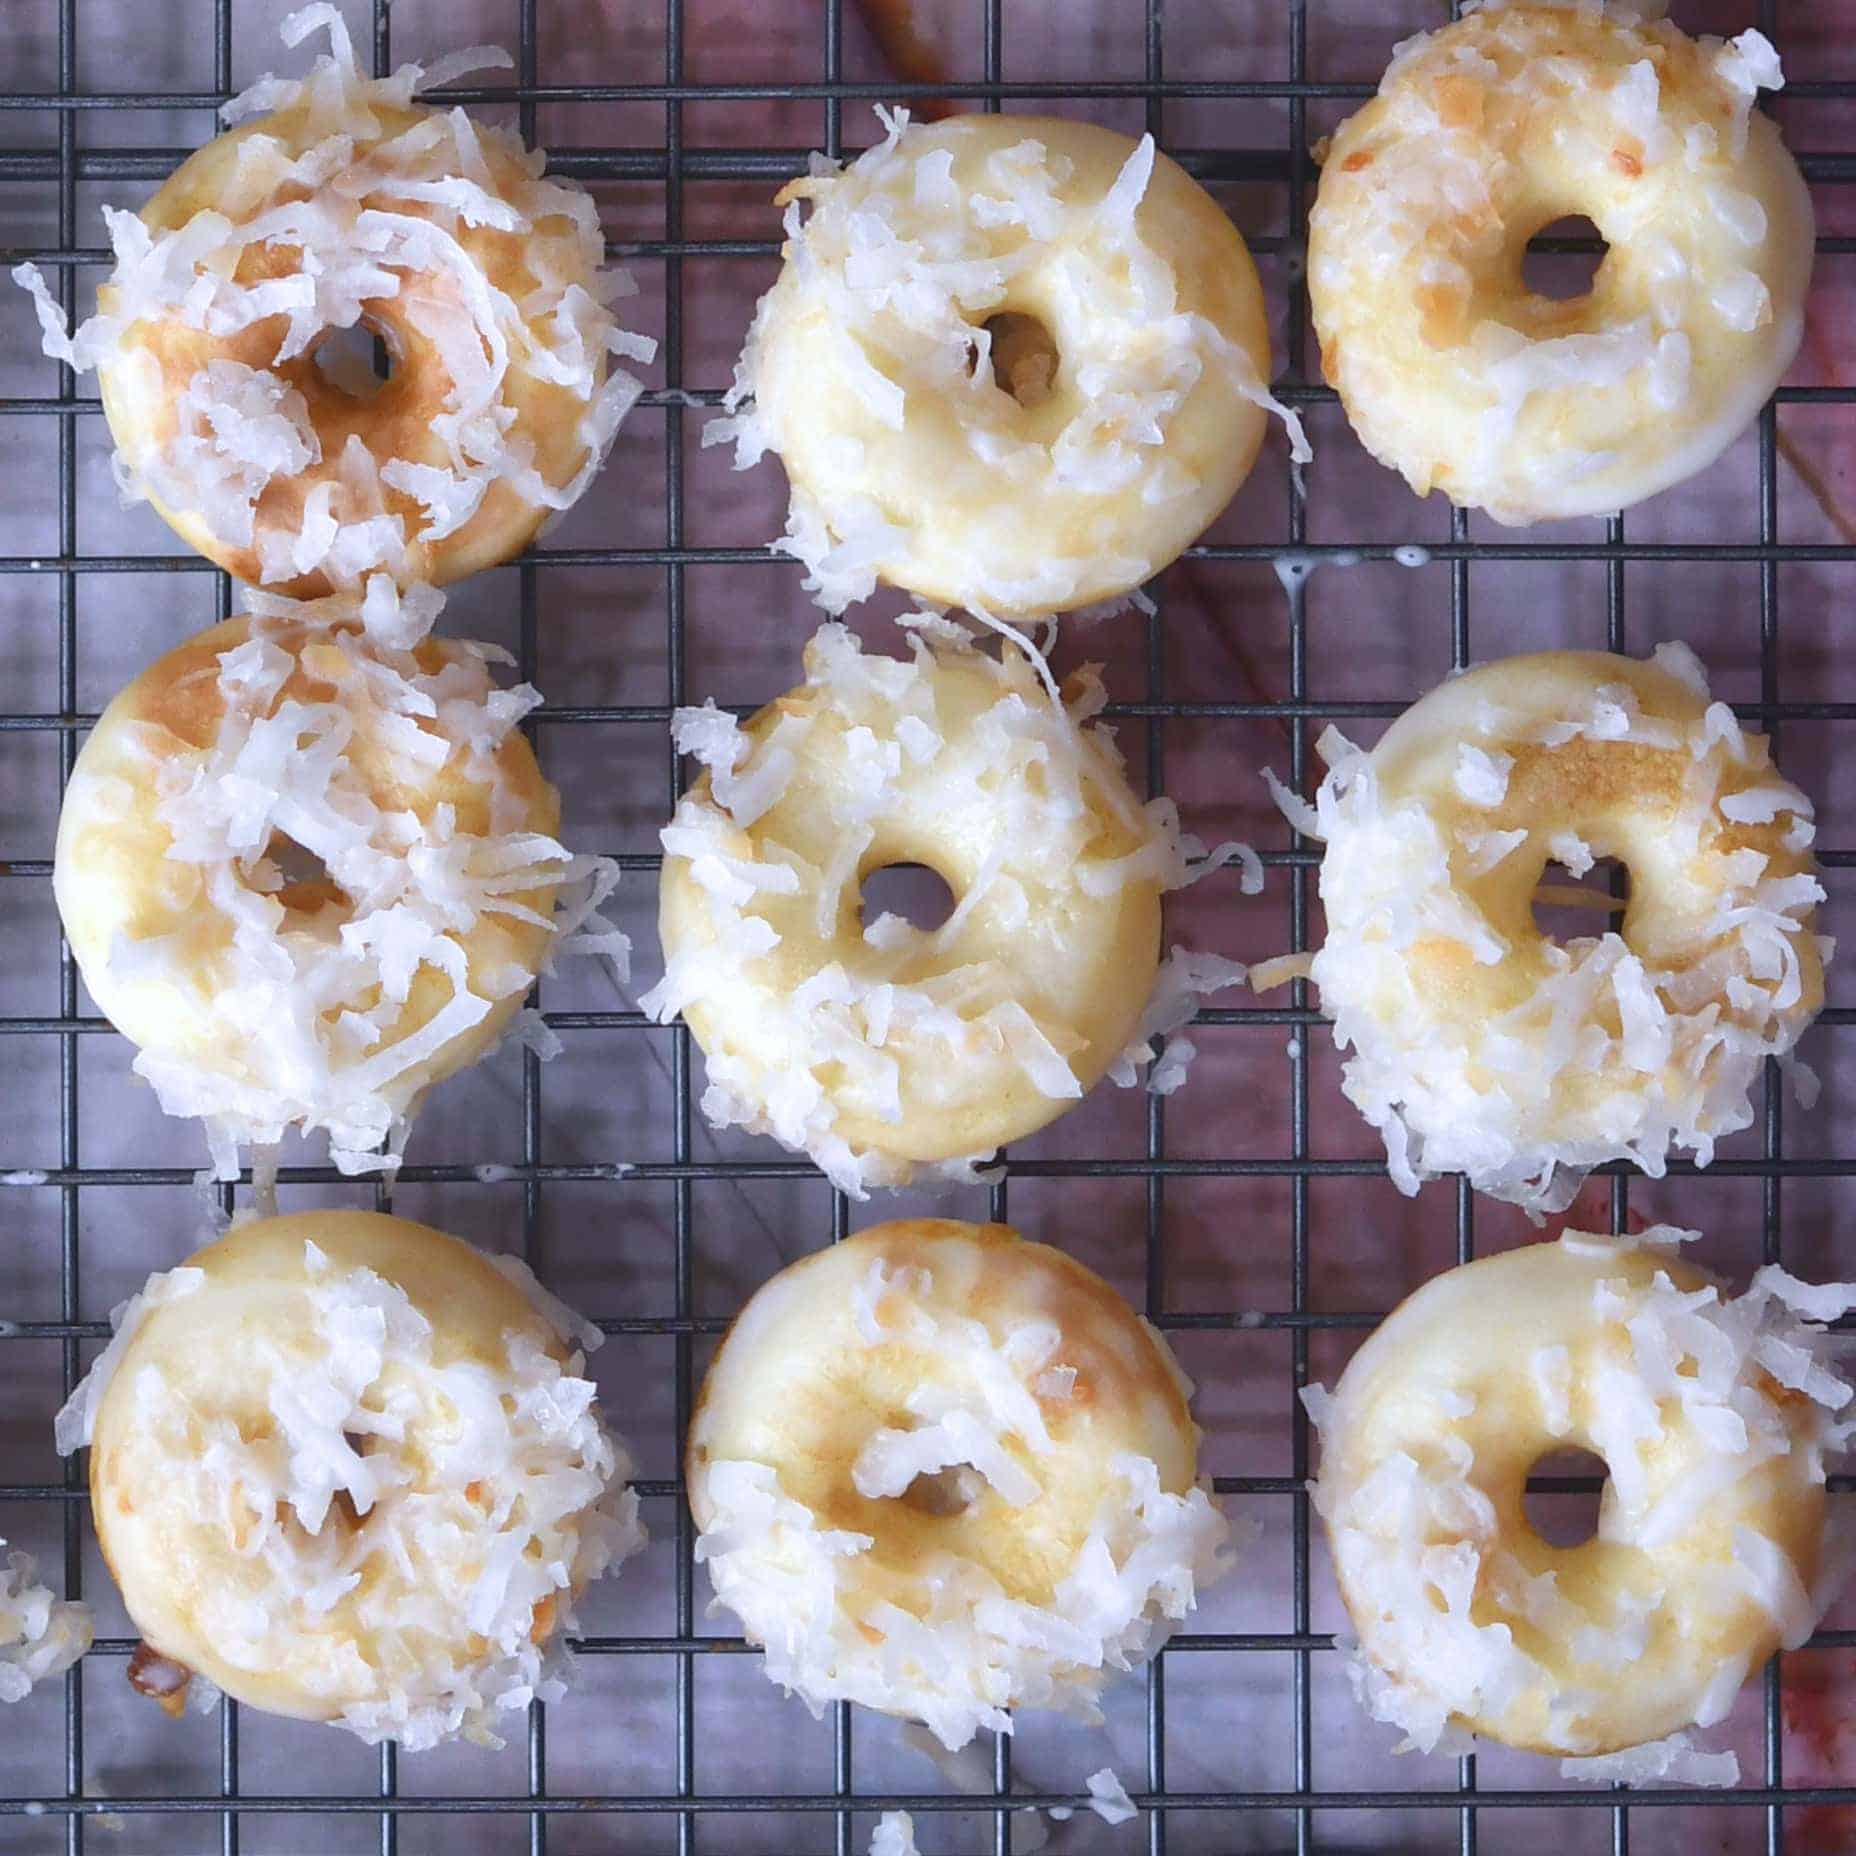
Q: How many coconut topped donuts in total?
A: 9